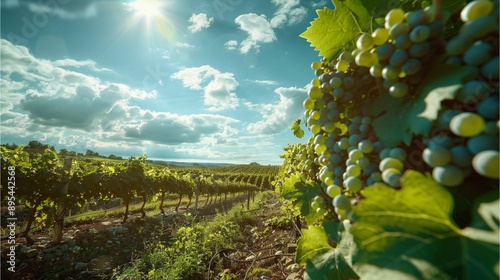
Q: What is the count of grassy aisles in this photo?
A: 2